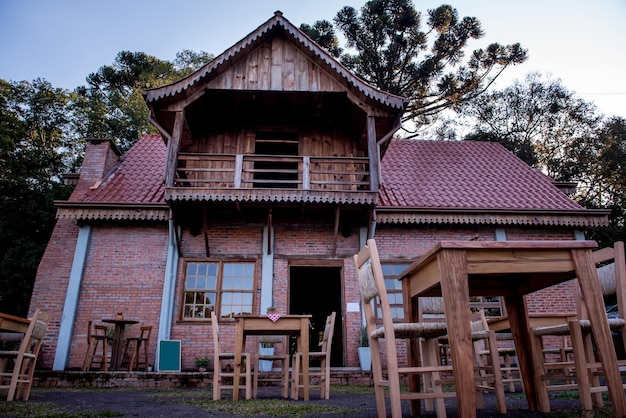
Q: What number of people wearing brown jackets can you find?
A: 0